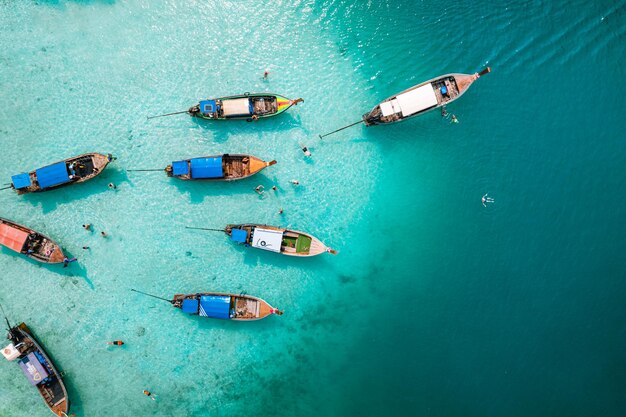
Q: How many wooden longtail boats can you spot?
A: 8